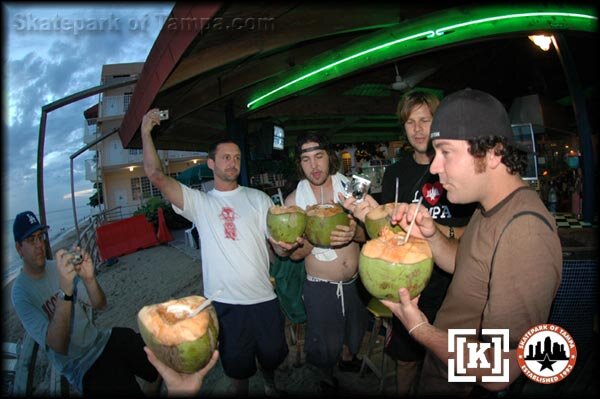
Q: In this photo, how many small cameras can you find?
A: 3